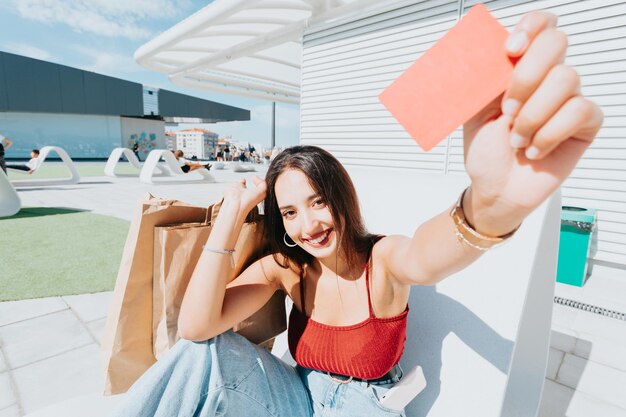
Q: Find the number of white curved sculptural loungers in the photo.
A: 4